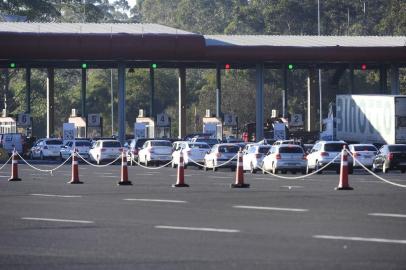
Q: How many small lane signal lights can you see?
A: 6